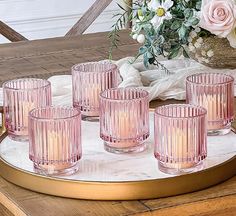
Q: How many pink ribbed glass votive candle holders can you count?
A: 6